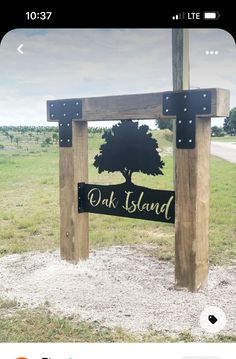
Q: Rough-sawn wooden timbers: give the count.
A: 3